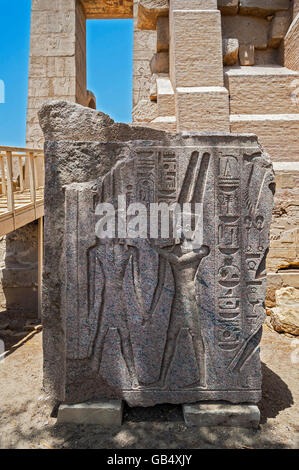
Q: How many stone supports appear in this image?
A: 2